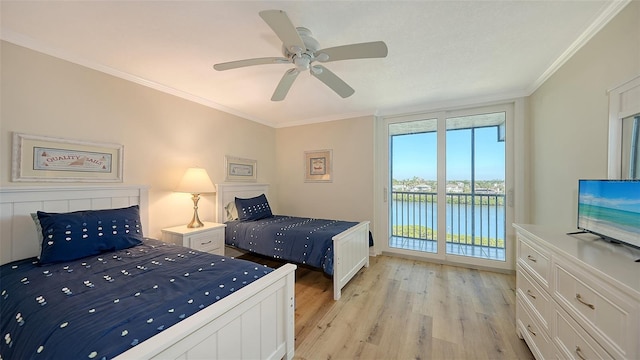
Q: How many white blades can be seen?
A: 5